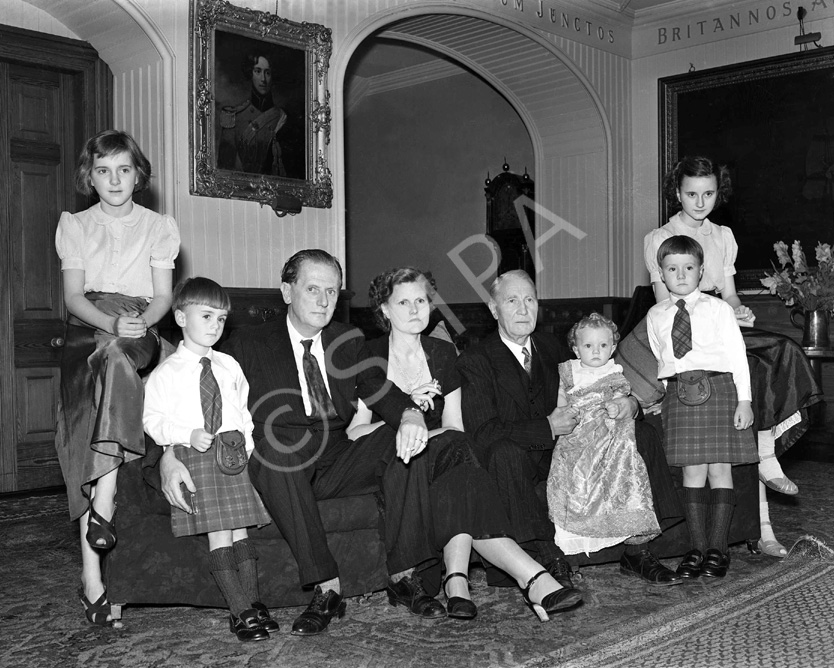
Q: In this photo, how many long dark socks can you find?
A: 4